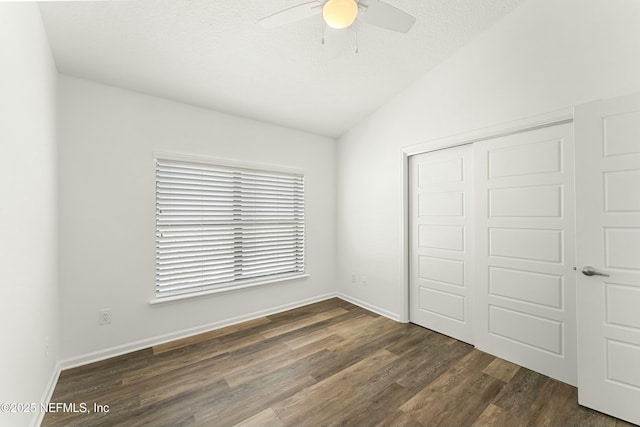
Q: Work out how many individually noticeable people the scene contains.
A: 0